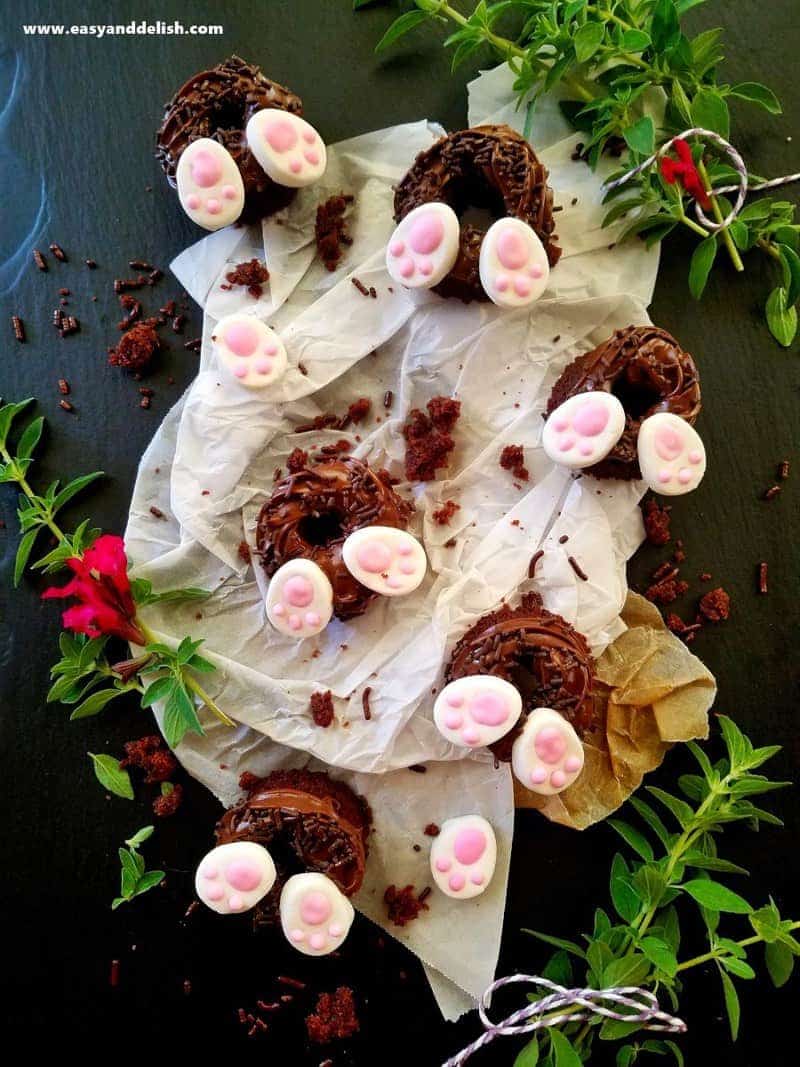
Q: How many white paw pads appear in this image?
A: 14